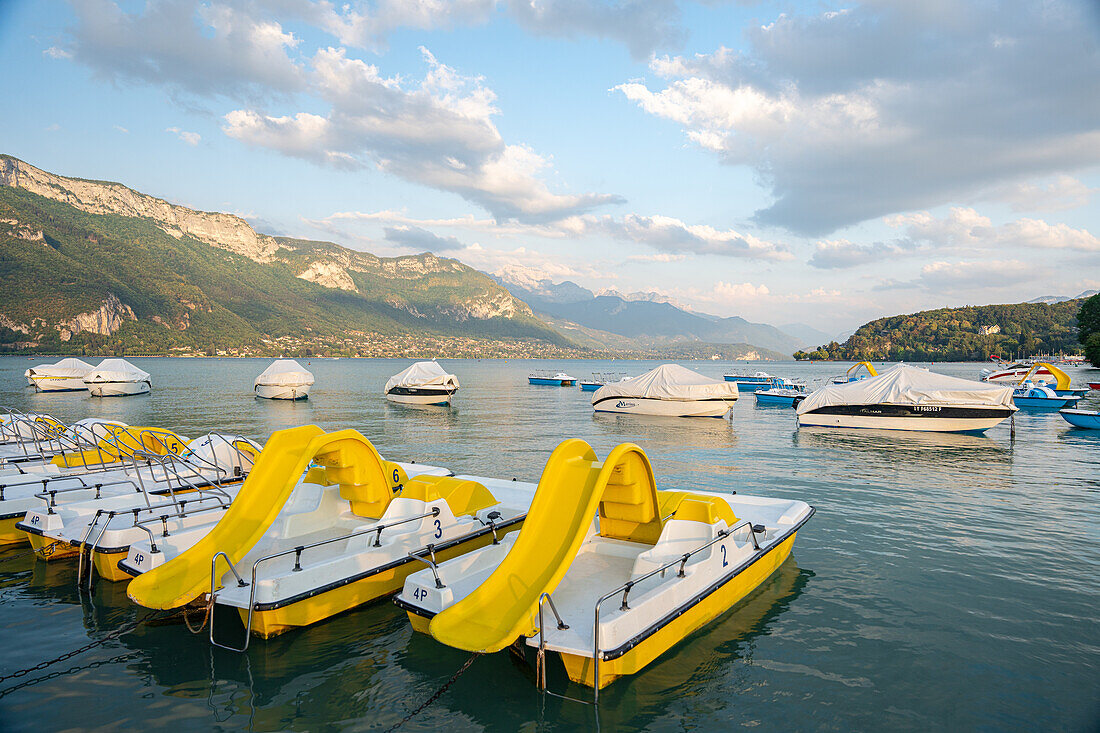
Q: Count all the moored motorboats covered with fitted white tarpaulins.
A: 6